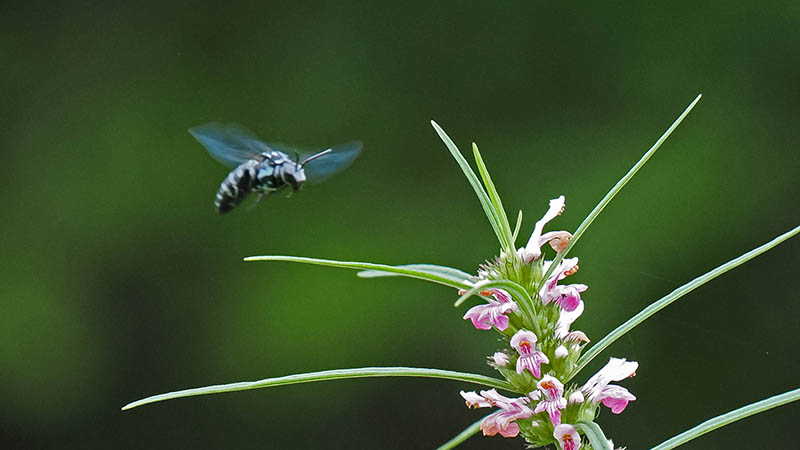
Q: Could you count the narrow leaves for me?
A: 12